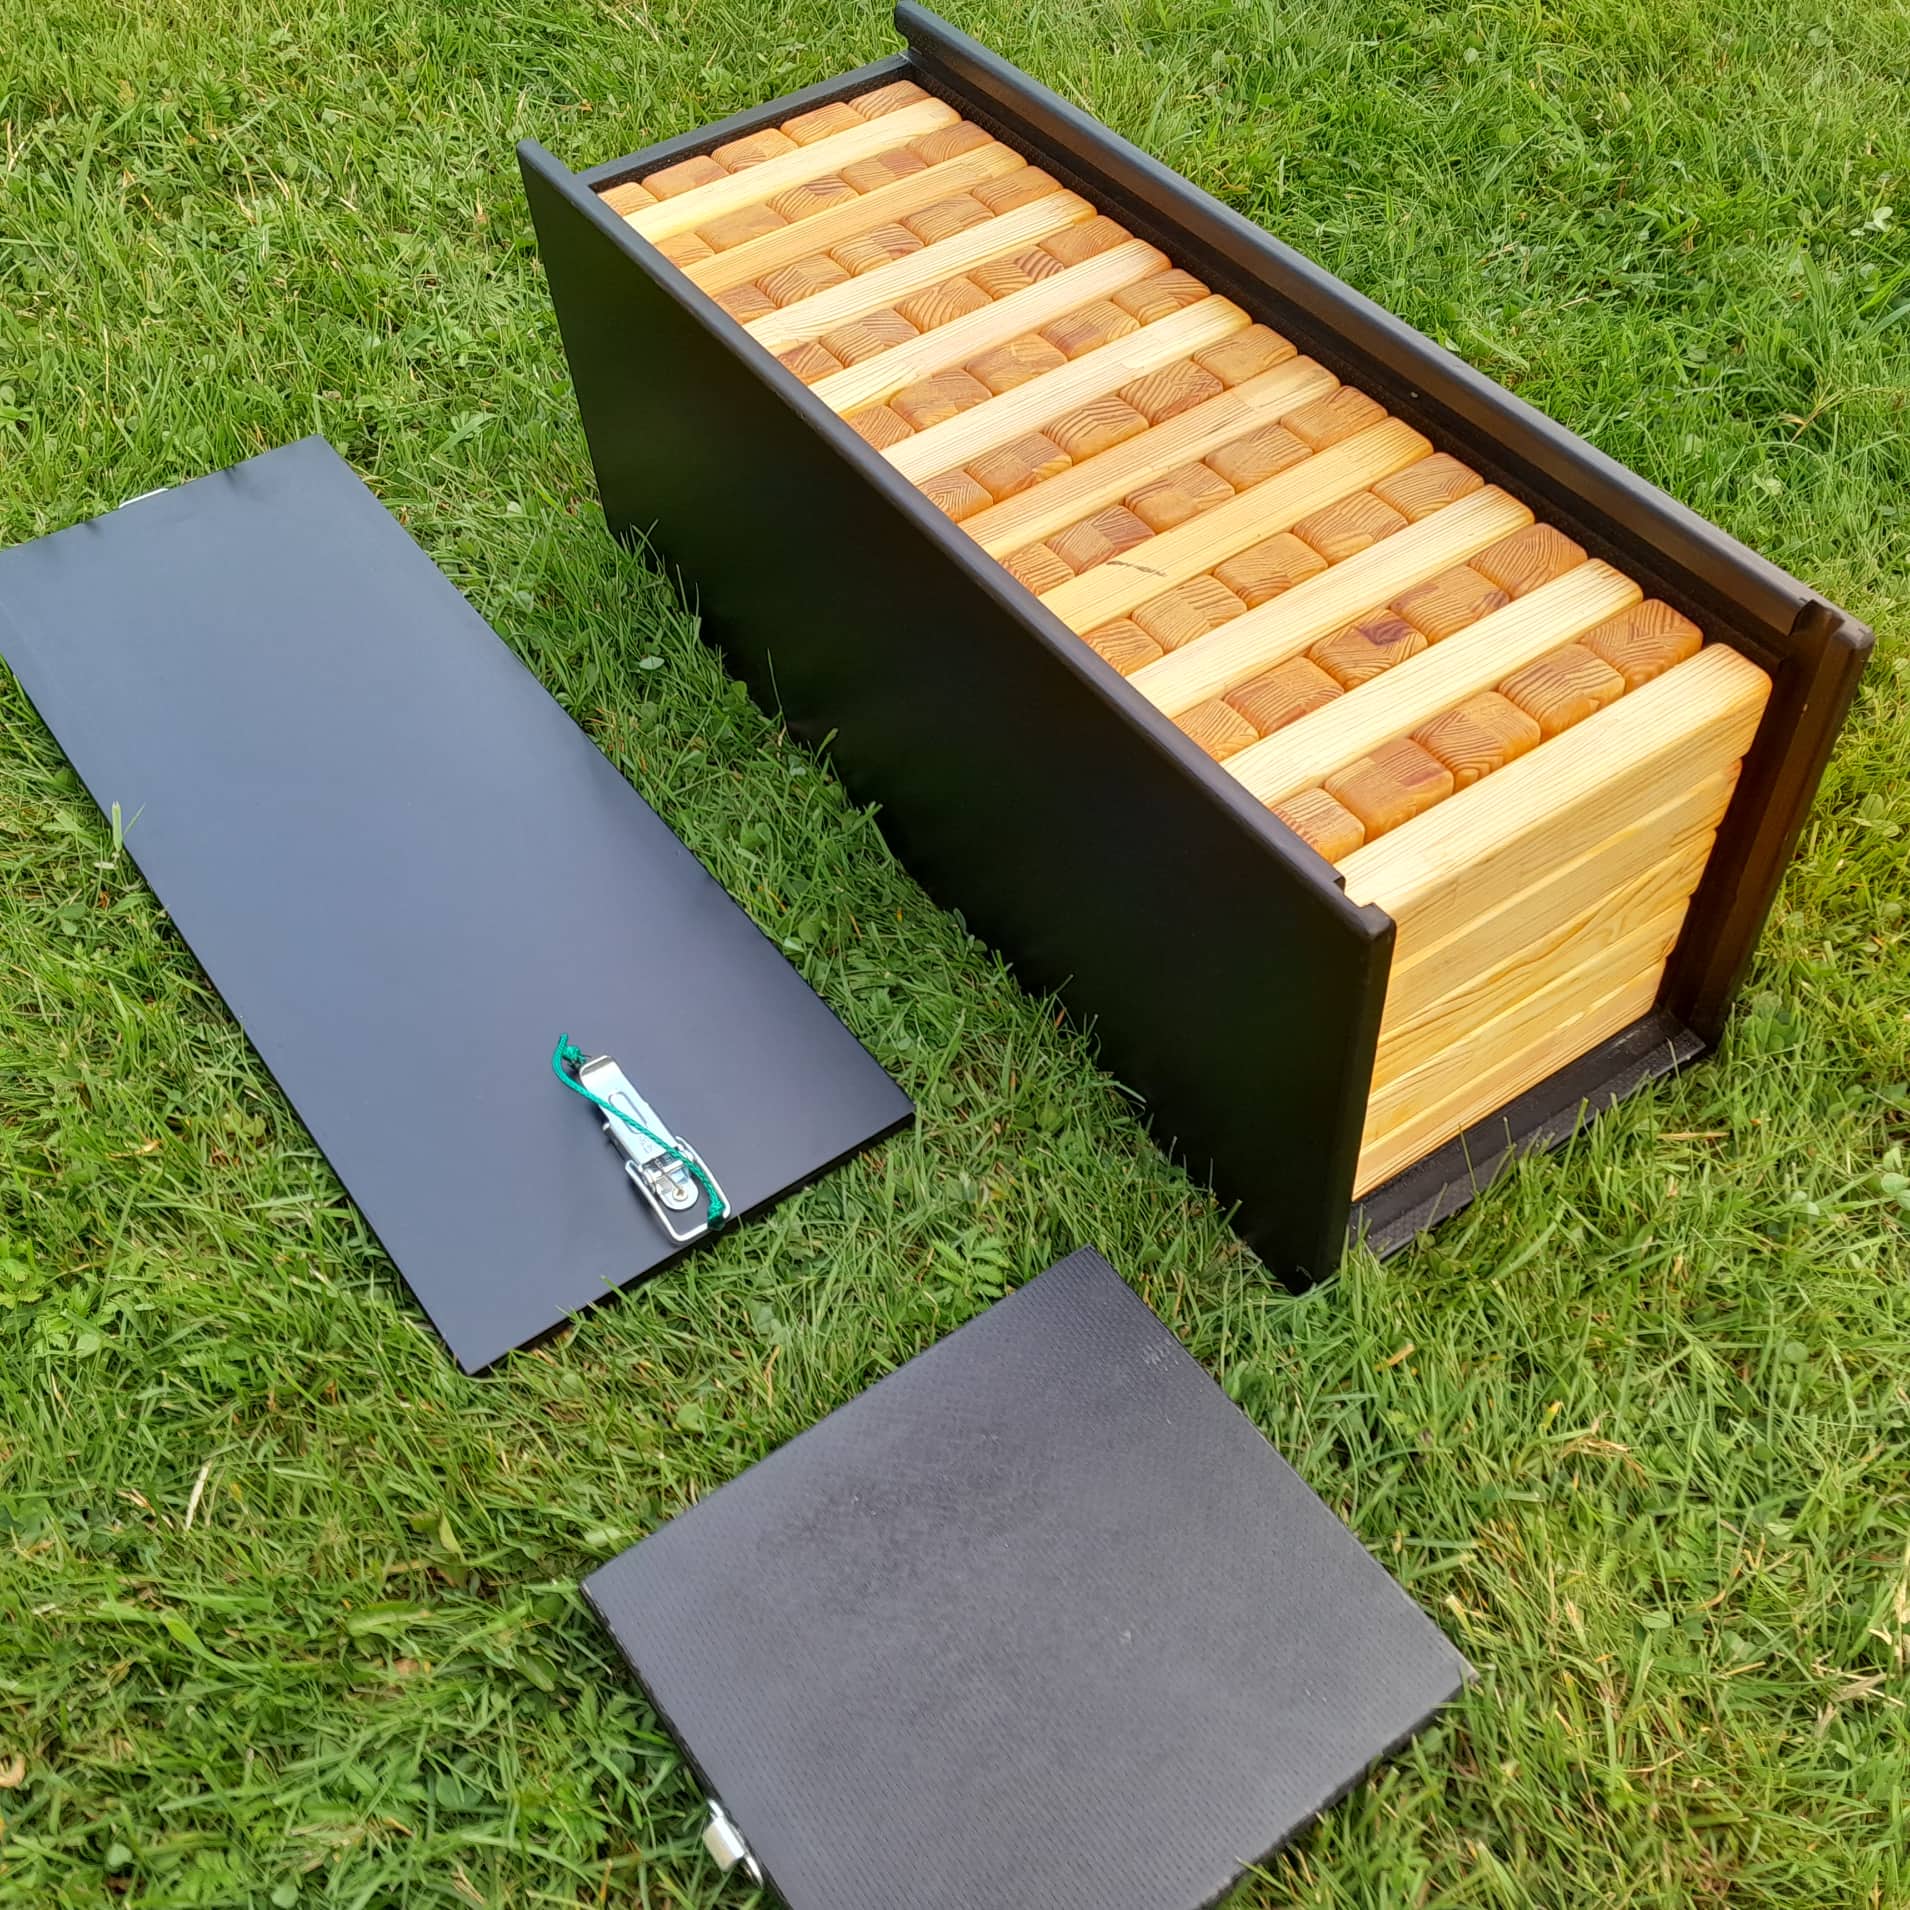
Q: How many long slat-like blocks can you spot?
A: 14